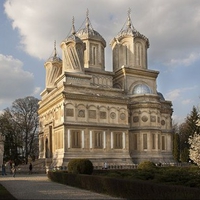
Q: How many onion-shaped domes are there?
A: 4